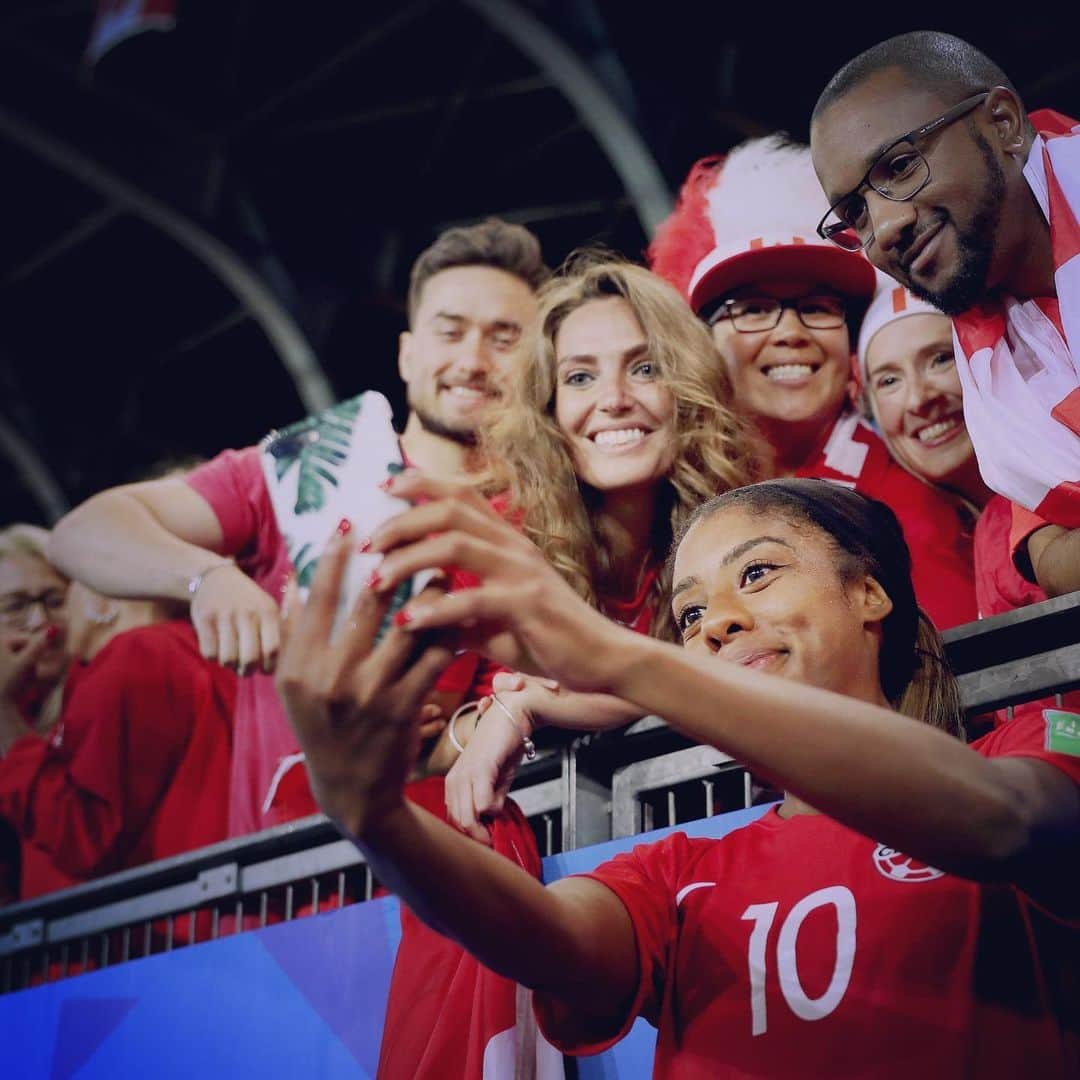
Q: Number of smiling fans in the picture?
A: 5